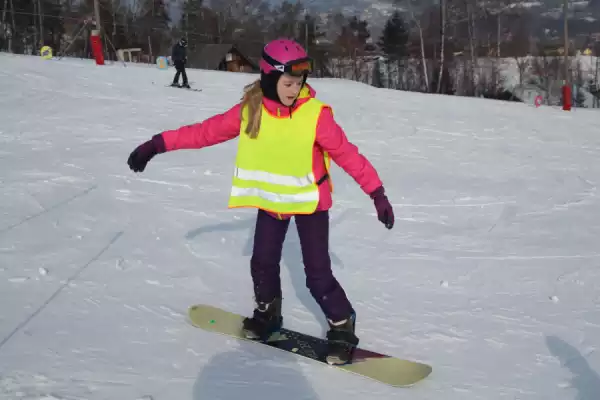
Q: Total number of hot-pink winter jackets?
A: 1